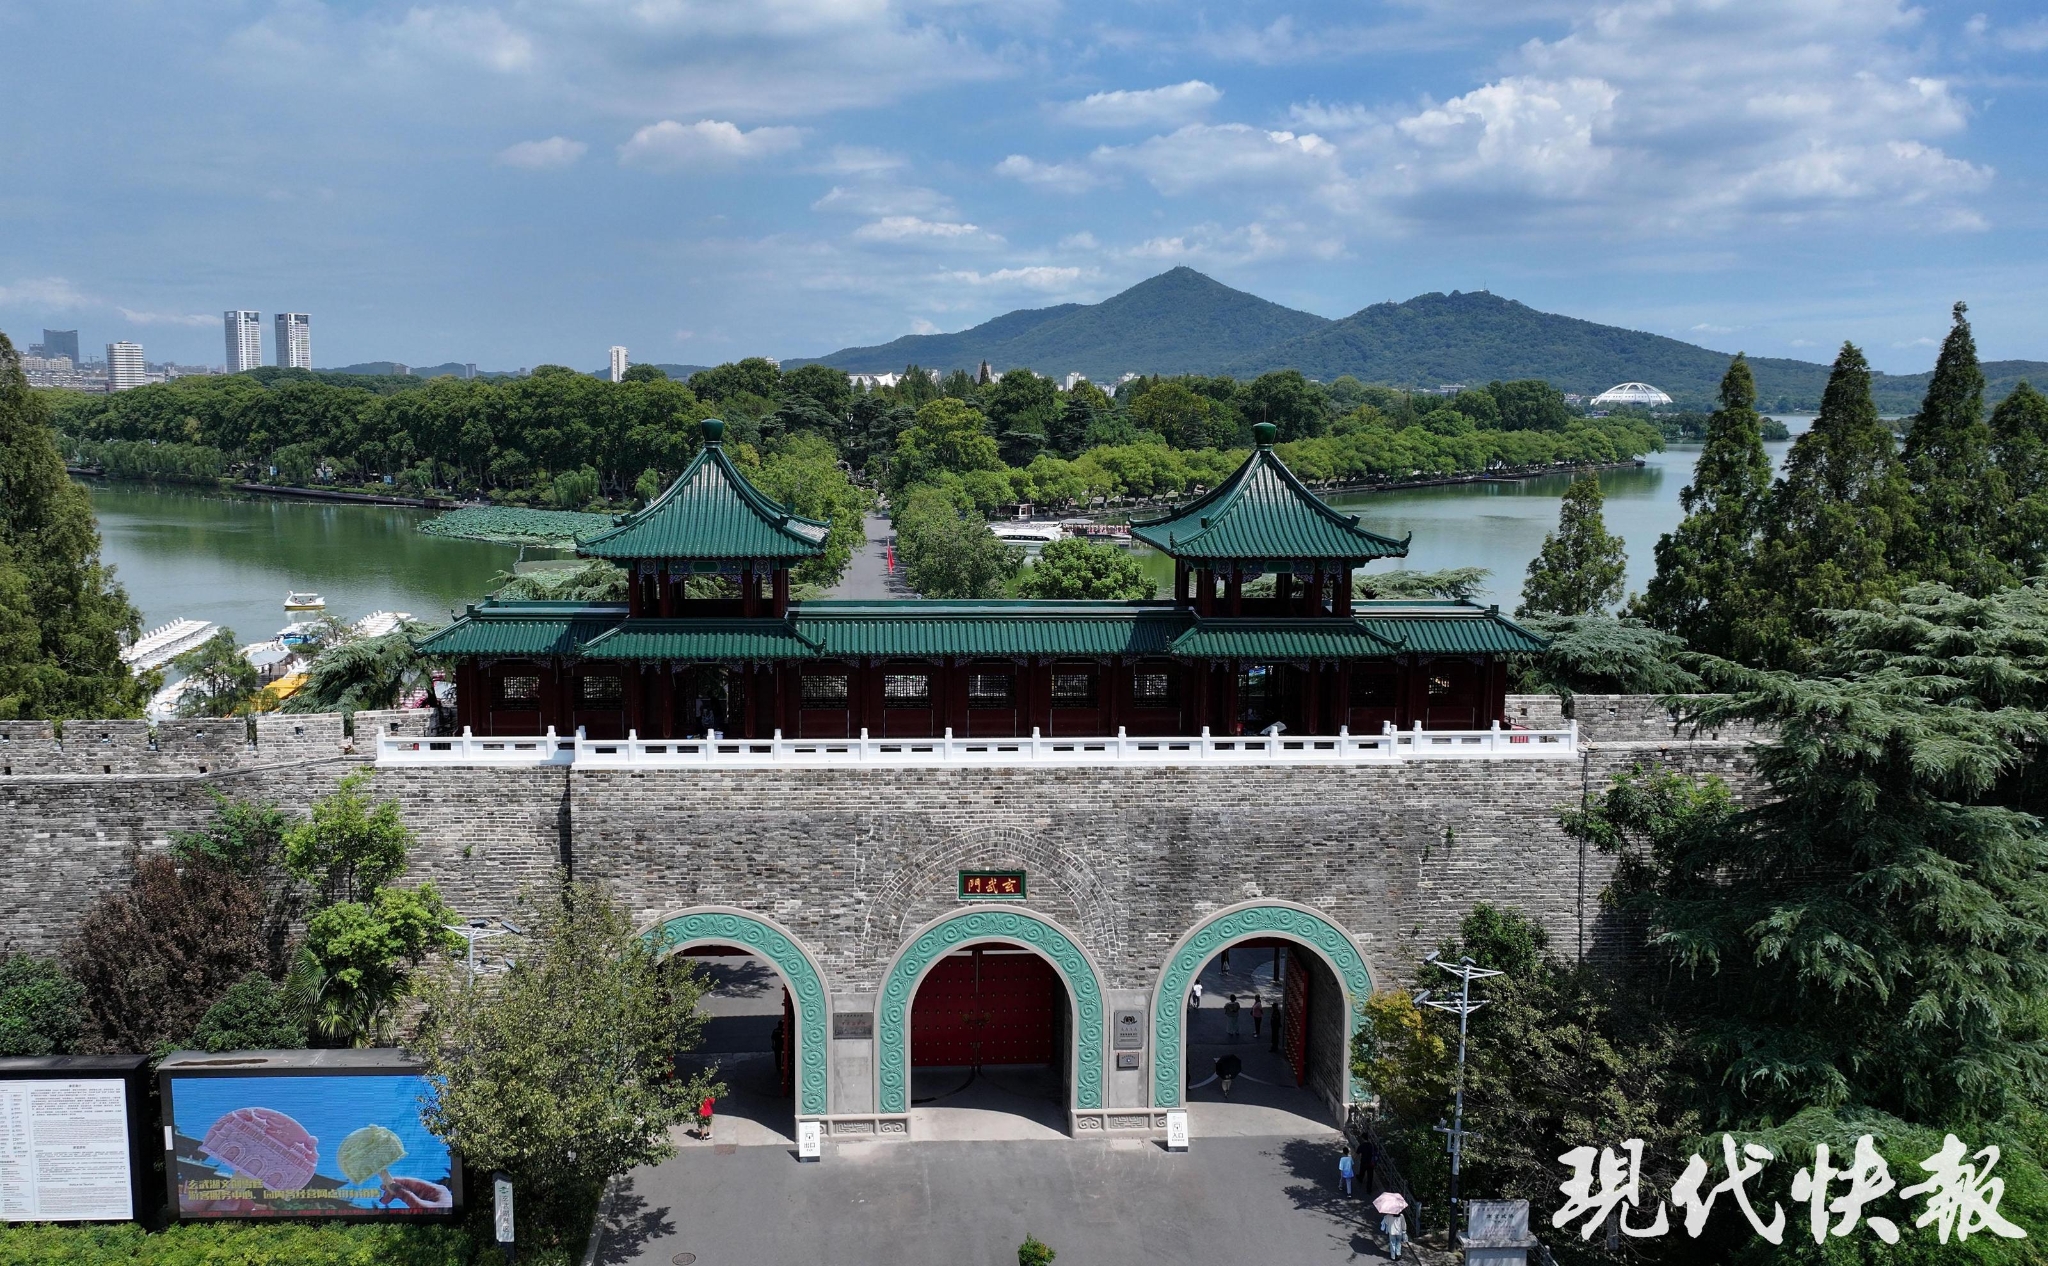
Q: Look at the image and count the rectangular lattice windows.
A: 9